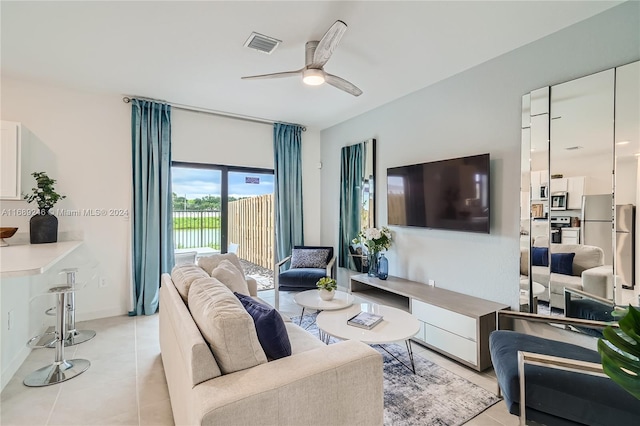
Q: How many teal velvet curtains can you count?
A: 2